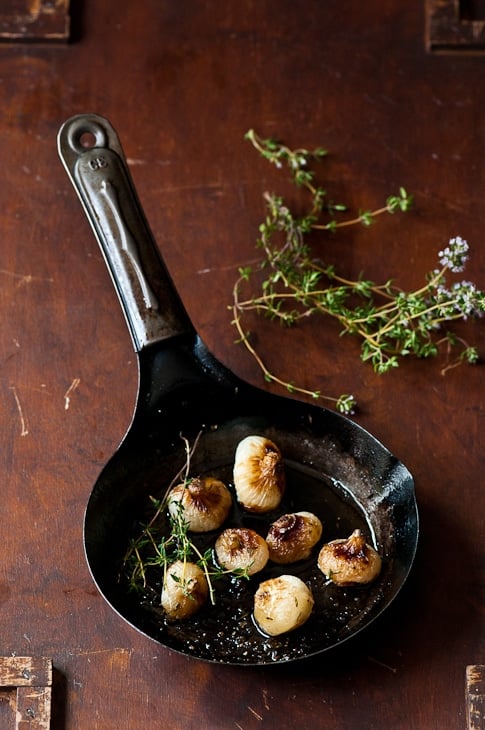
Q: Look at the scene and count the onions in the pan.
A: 7